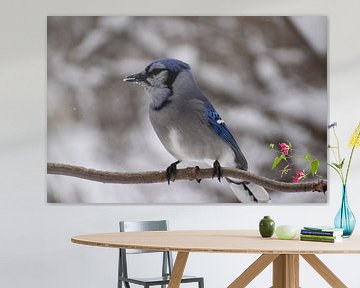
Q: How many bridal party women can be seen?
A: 0